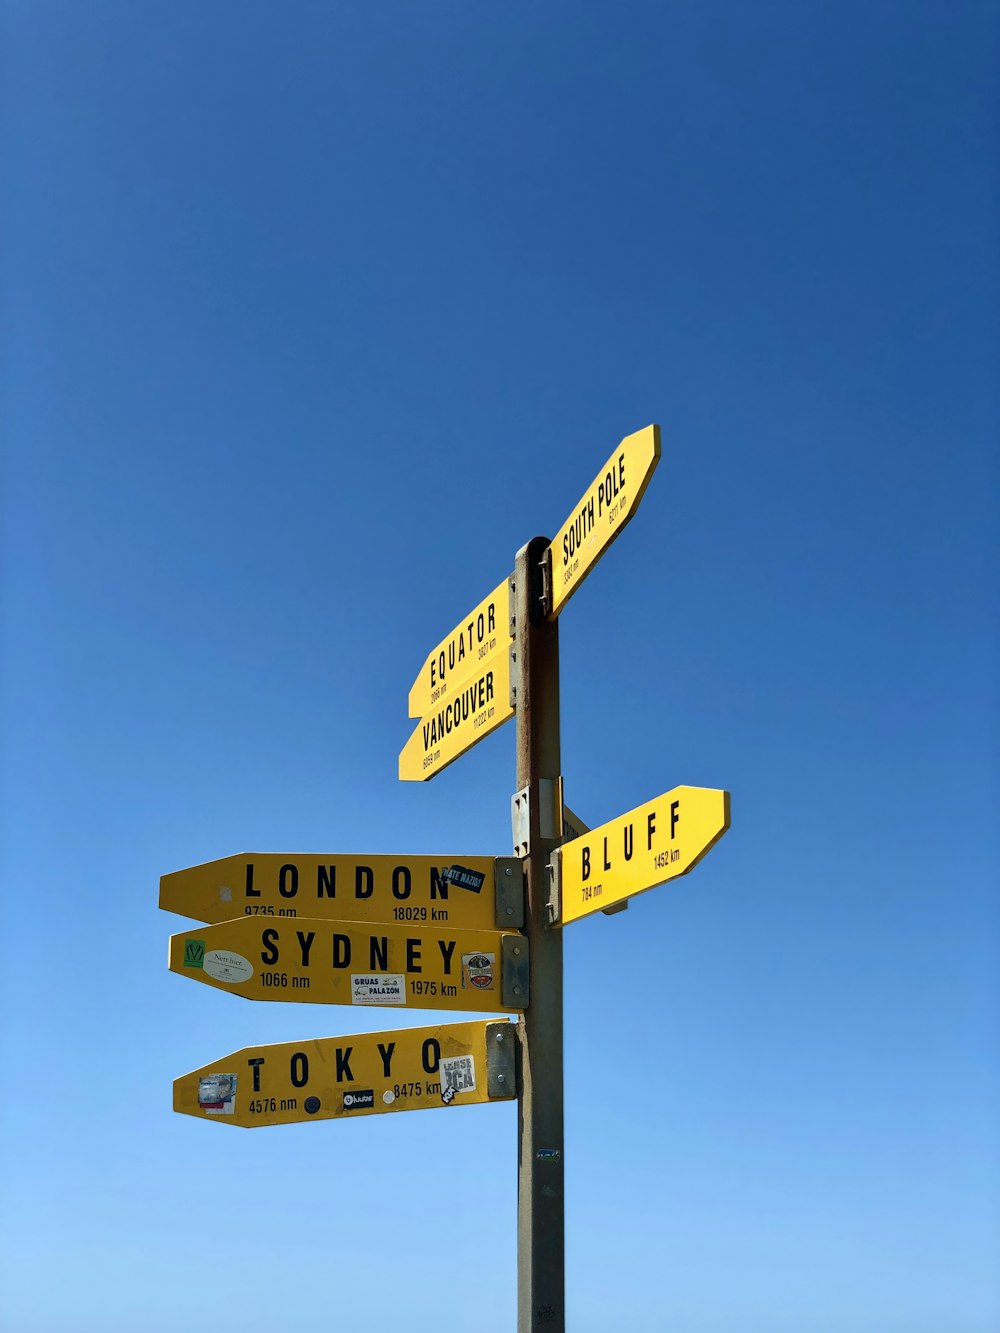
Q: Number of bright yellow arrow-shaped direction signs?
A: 7